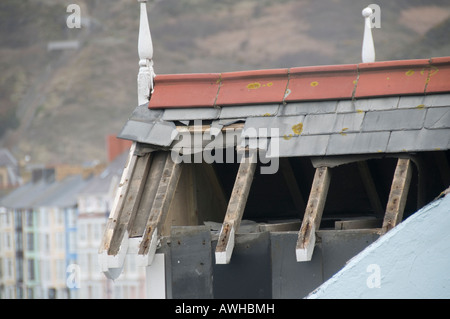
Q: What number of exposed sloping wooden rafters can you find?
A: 5